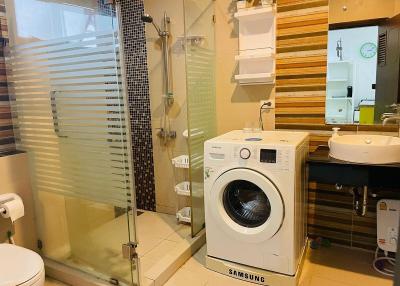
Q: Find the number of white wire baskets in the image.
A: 3